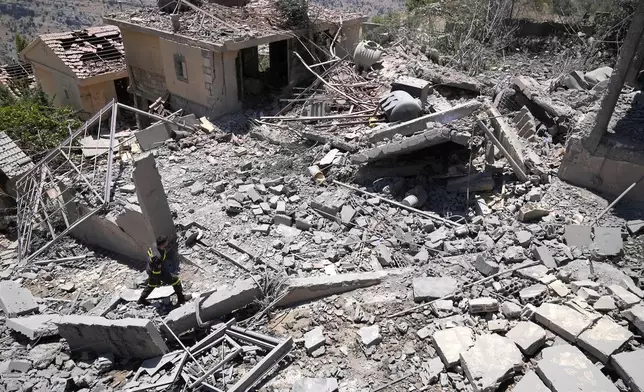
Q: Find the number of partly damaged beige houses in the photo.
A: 2